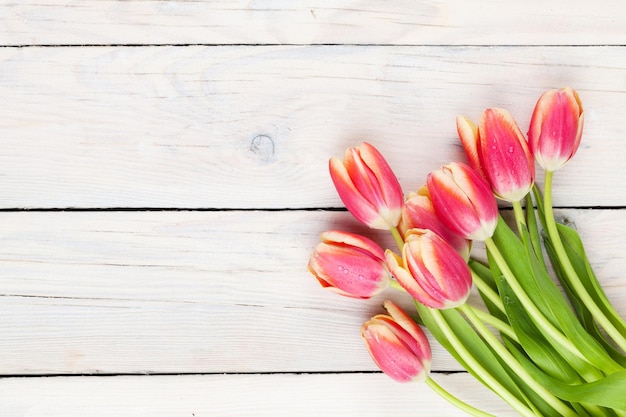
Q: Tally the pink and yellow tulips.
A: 8